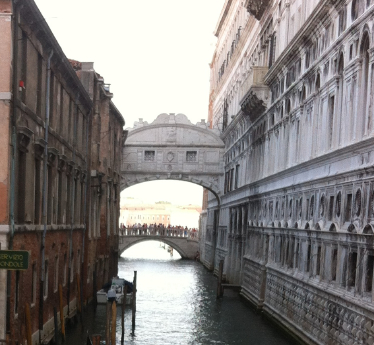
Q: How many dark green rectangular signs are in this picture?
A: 1